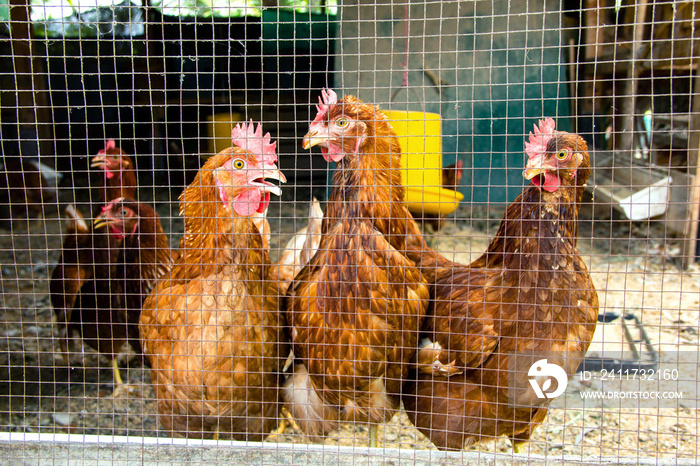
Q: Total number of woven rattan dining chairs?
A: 0